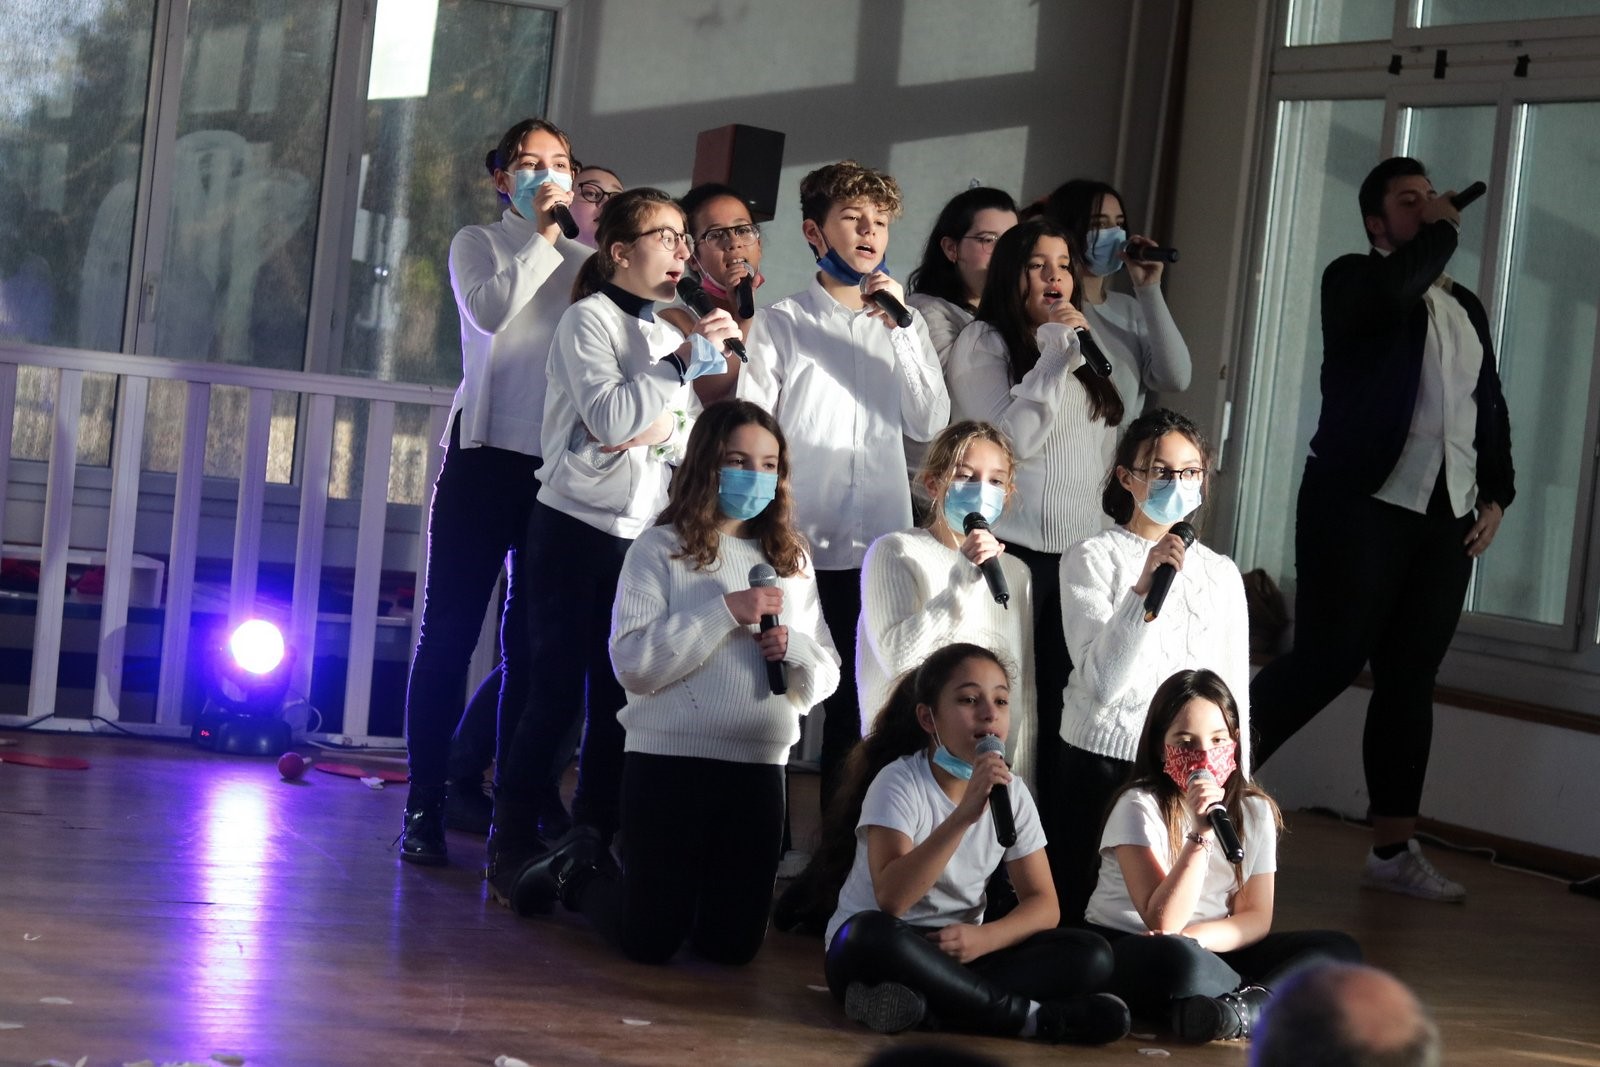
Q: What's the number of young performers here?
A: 13